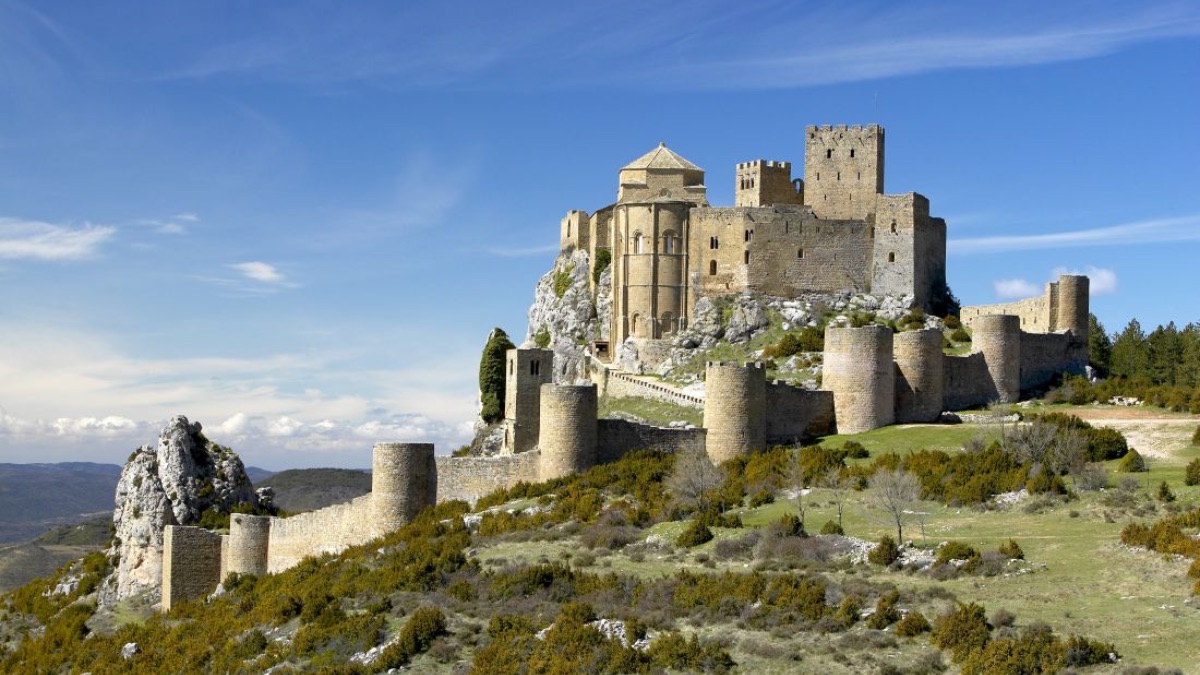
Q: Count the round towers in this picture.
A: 8